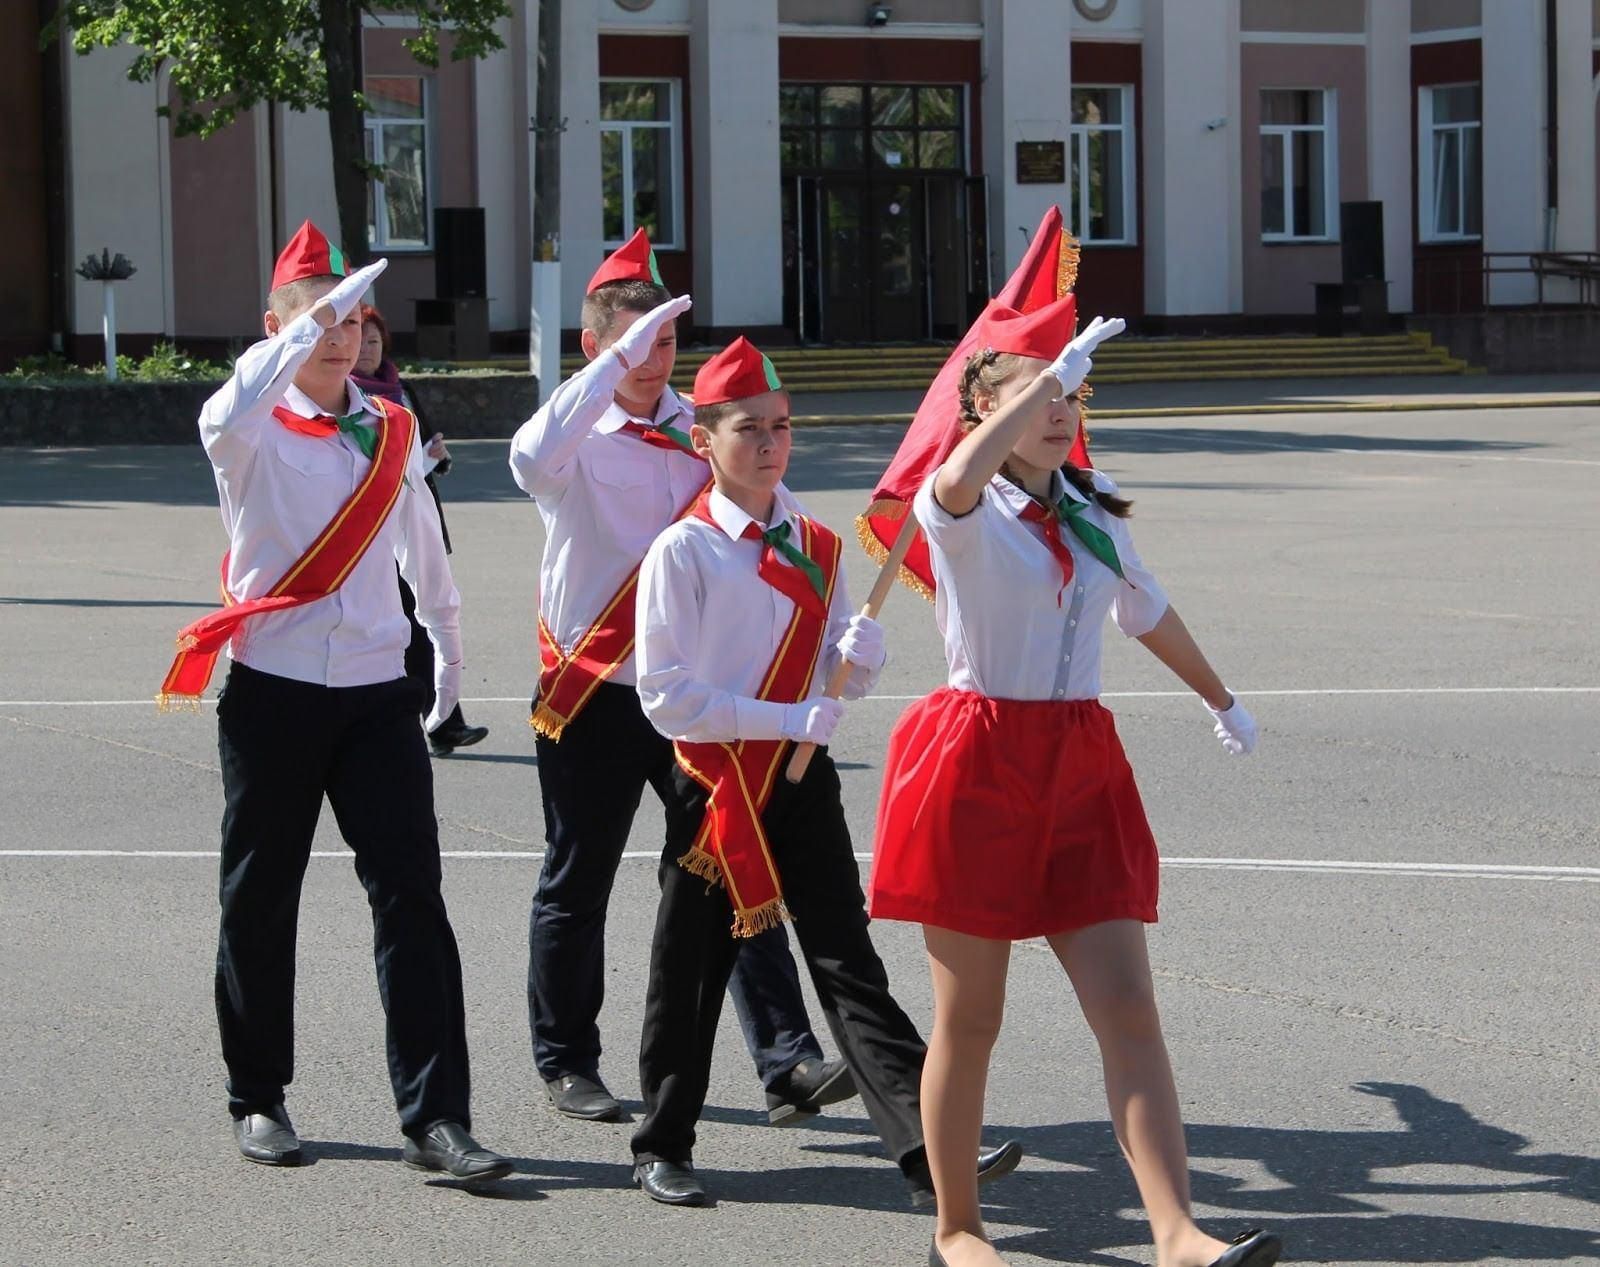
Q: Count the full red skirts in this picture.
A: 1